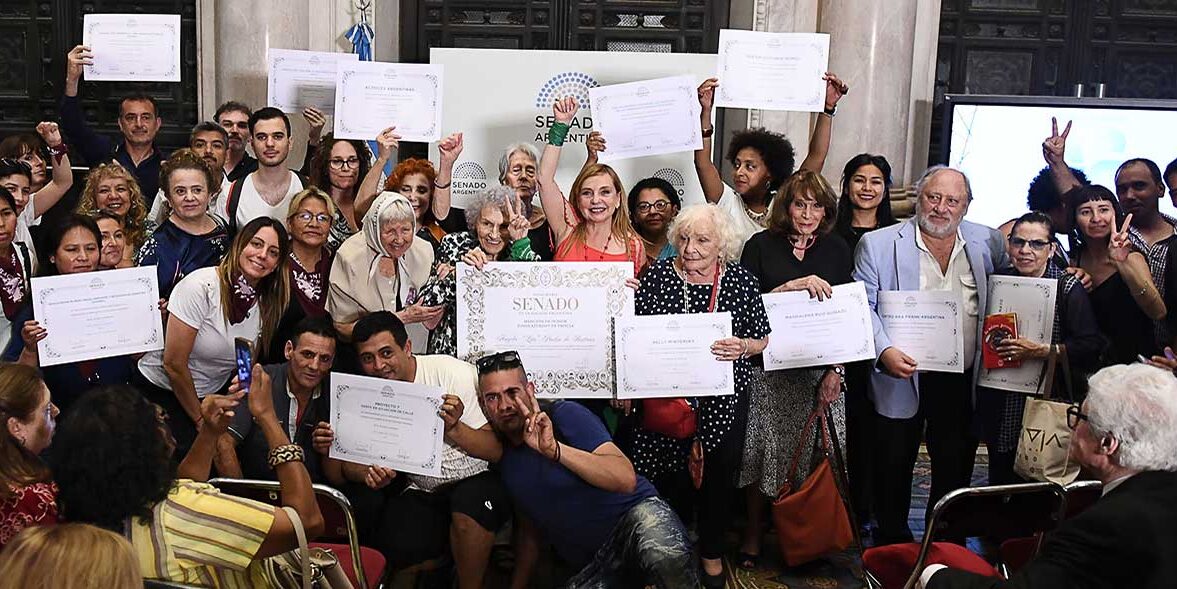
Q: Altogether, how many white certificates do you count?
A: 12